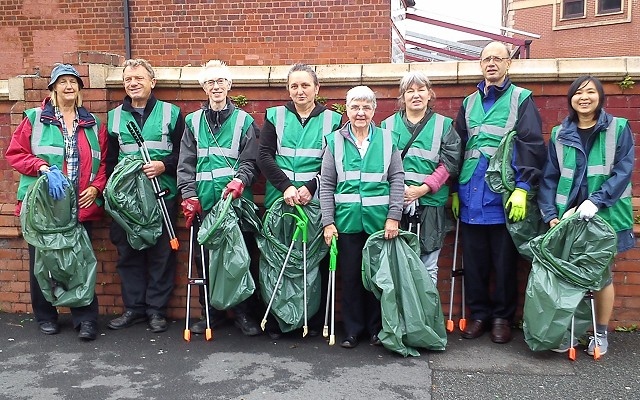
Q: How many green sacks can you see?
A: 7